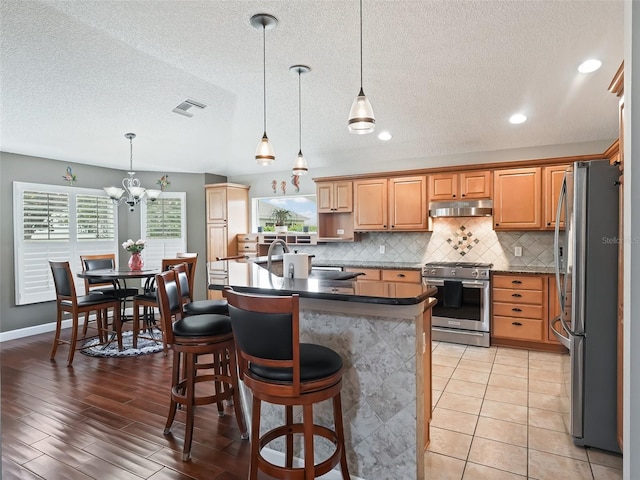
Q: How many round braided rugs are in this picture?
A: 1